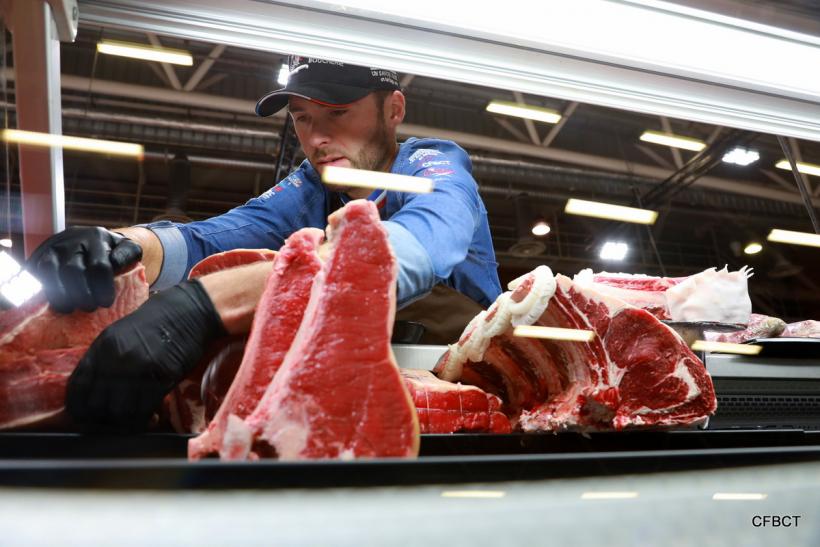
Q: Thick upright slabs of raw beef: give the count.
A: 2